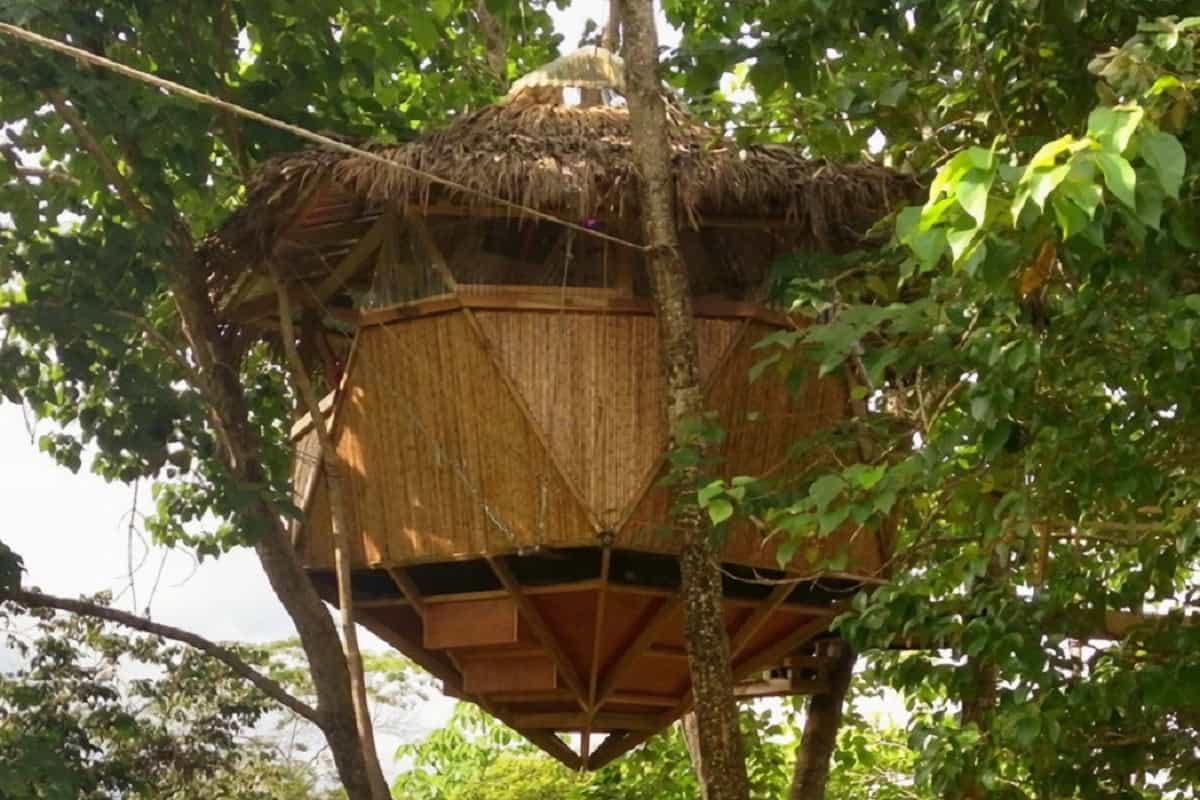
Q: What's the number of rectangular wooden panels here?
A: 2